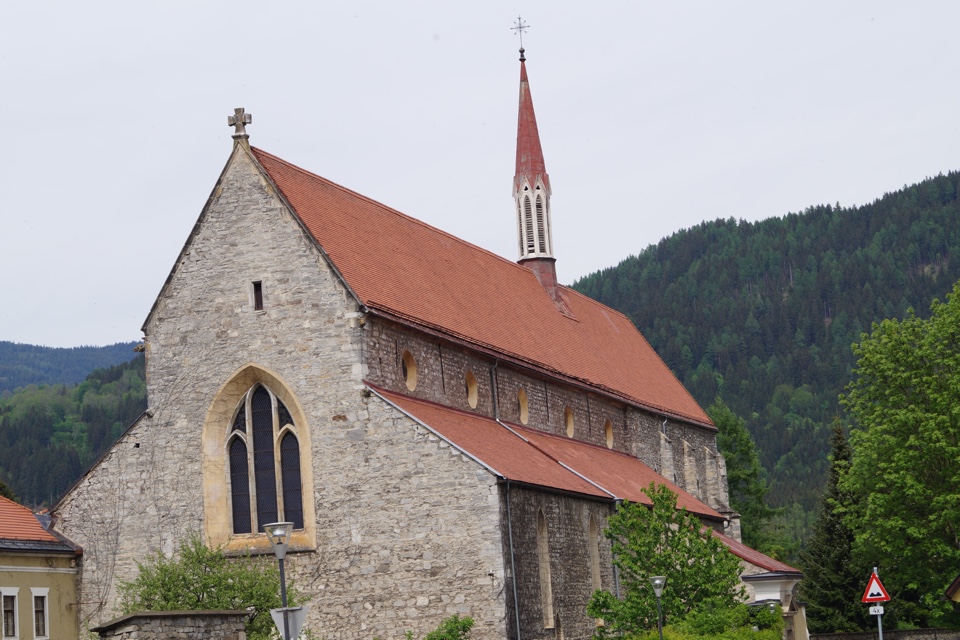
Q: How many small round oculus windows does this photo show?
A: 5